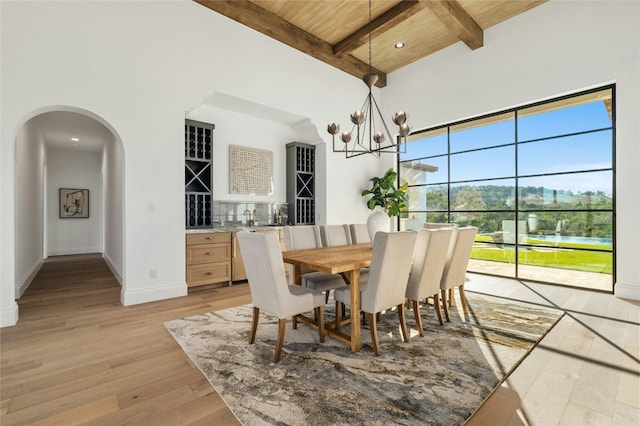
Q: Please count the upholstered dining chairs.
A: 8